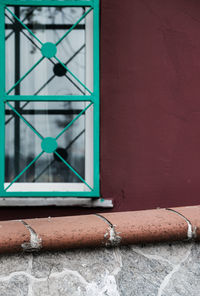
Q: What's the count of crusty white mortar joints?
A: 3